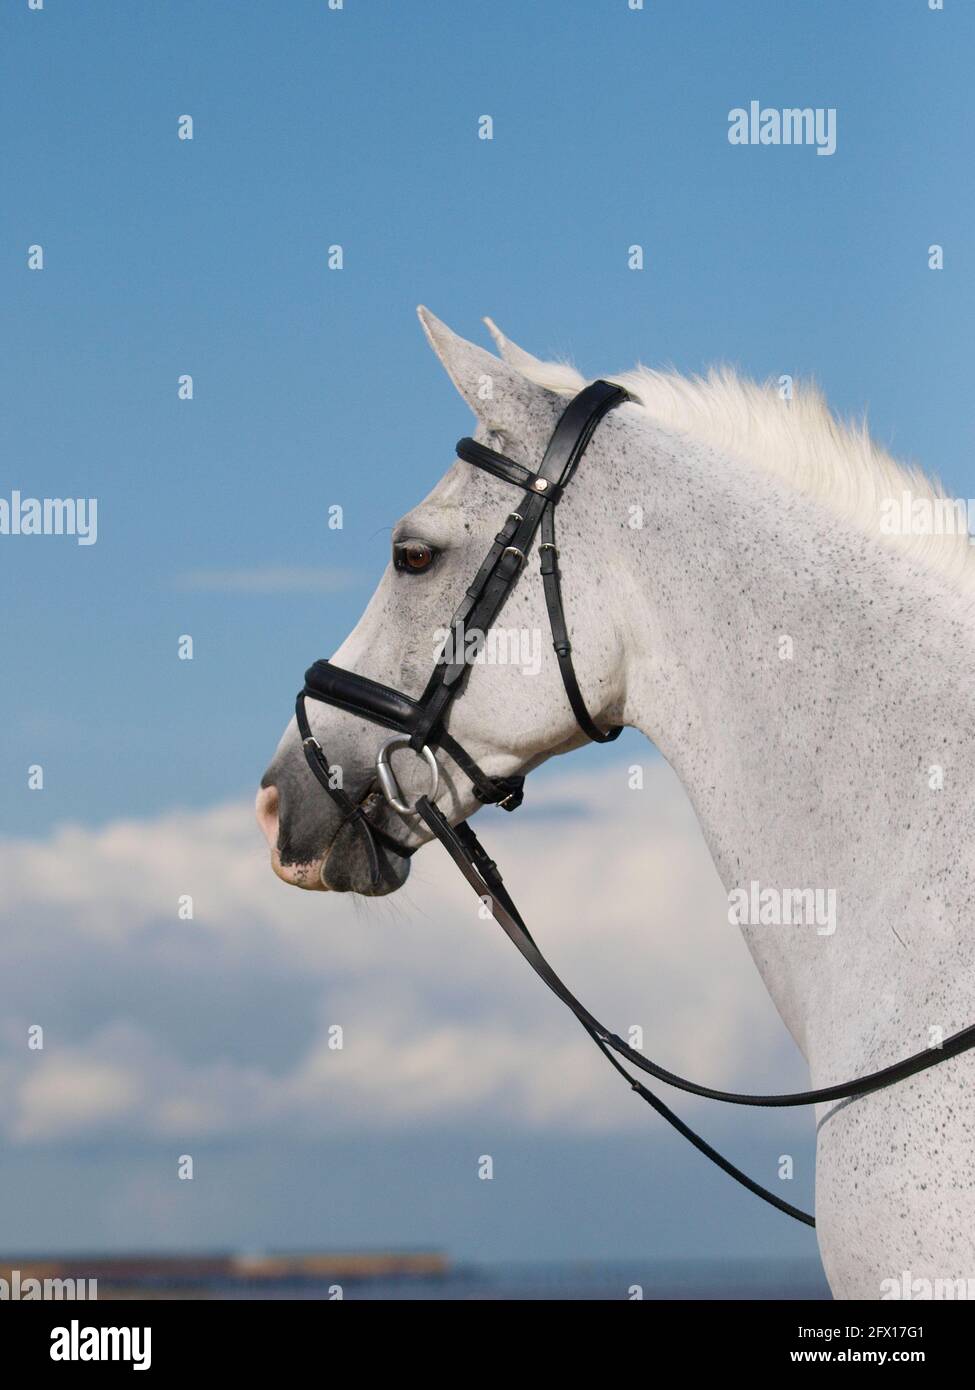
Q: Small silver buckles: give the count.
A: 5